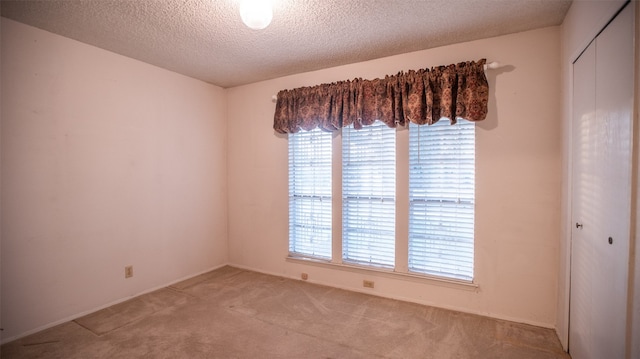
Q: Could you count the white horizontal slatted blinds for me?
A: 3